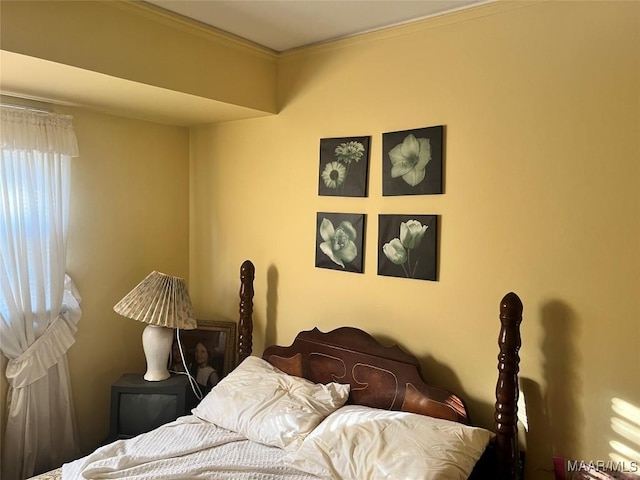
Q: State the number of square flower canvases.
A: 4